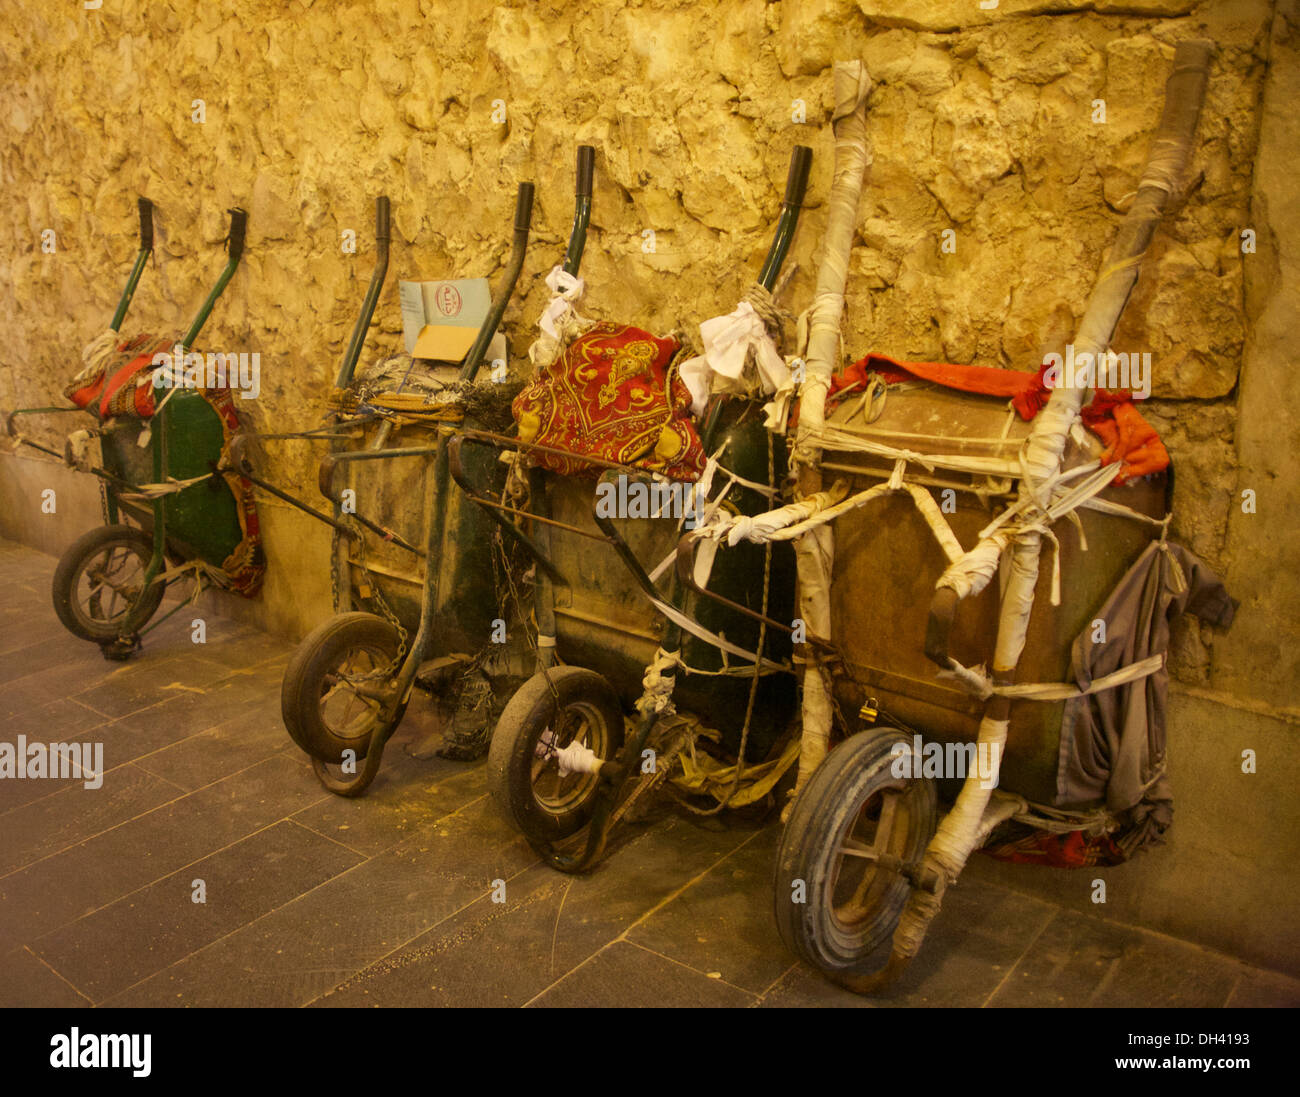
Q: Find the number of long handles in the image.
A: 8